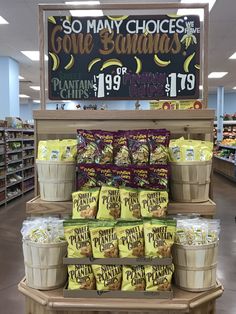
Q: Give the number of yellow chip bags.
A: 12